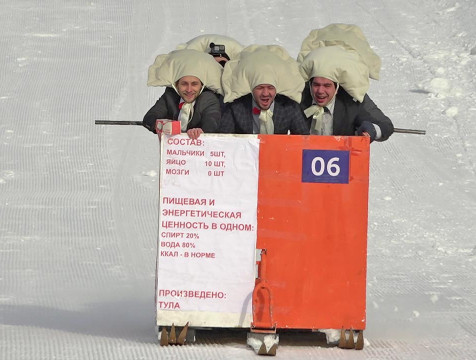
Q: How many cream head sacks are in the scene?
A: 5